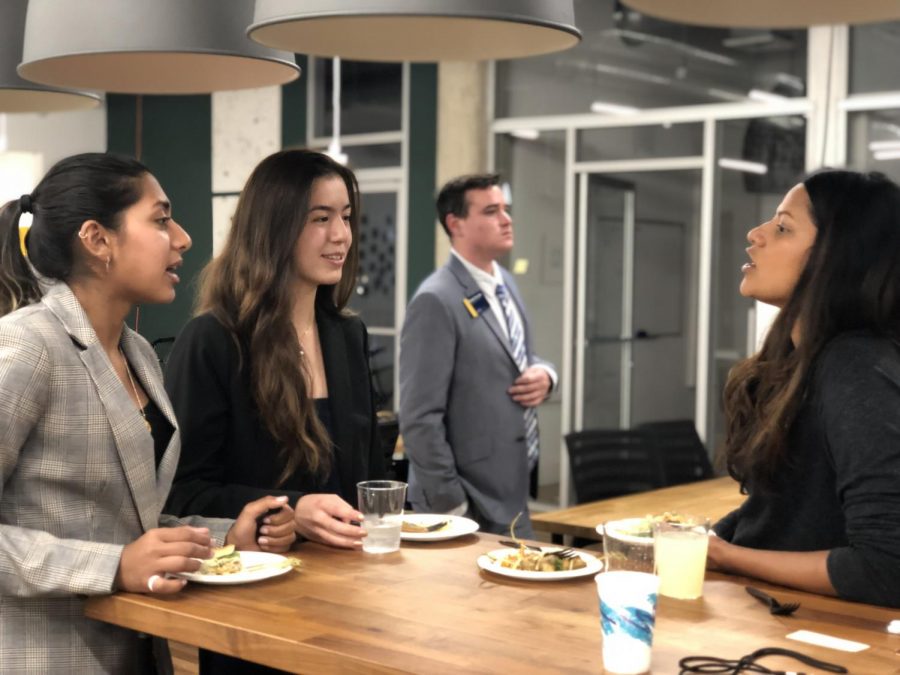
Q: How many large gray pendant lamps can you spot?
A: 4